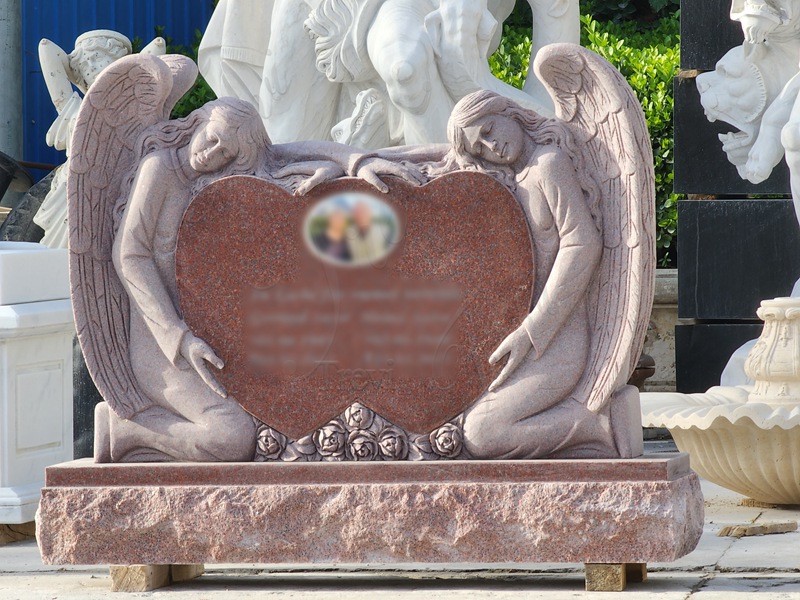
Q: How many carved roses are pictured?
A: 6